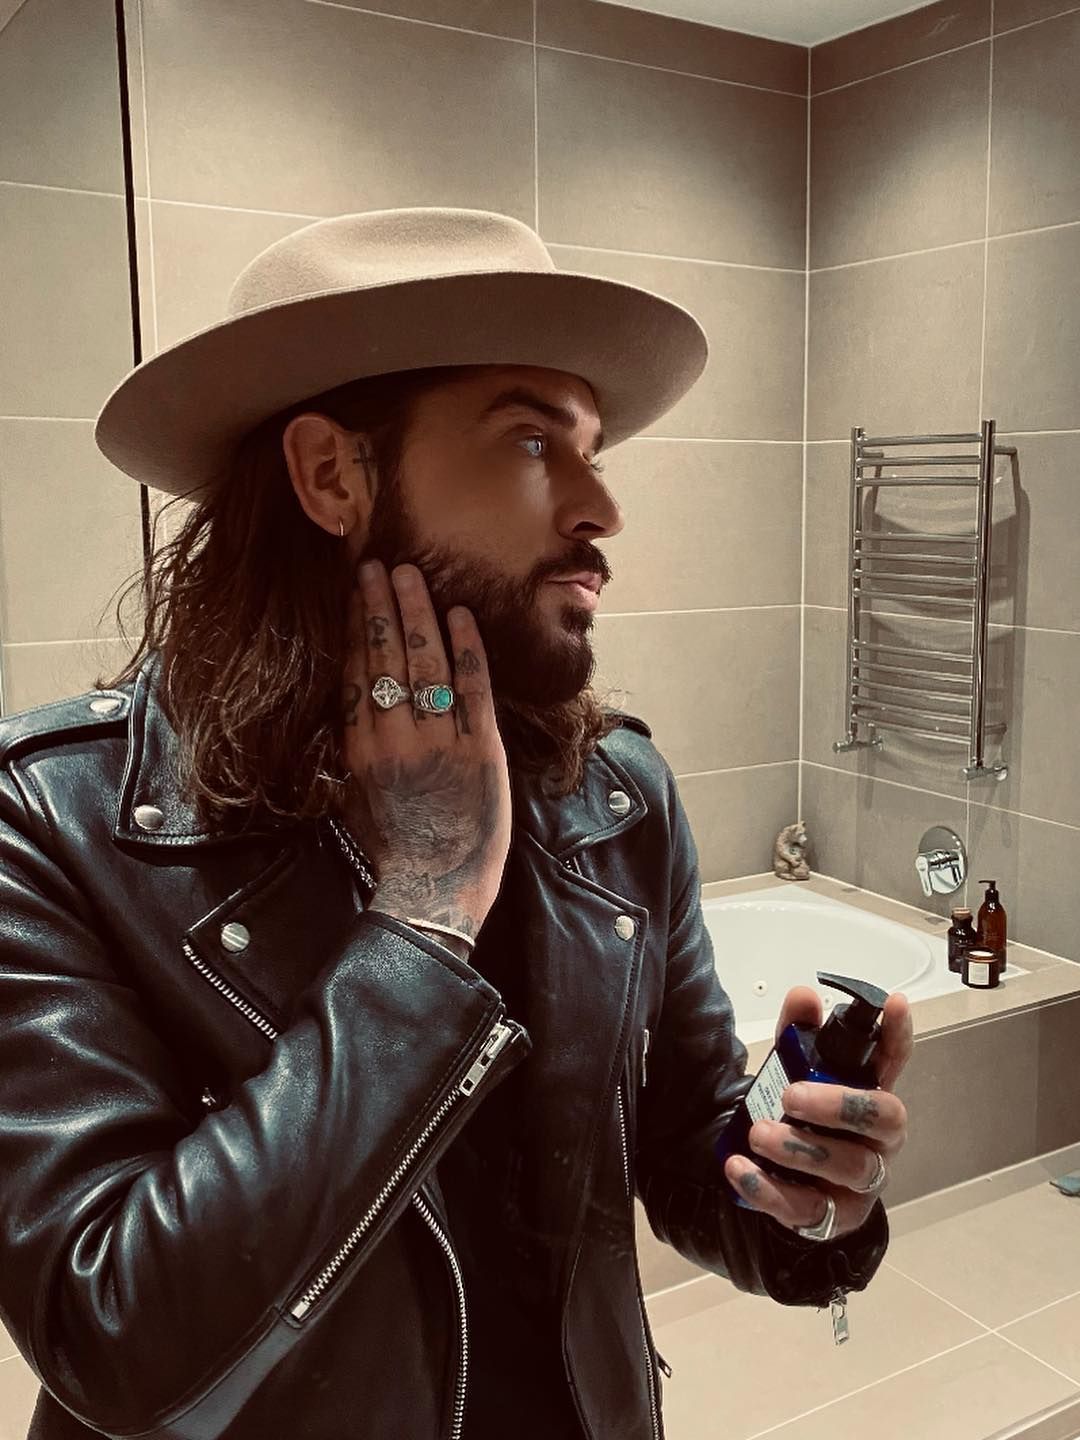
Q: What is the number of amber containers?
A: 3